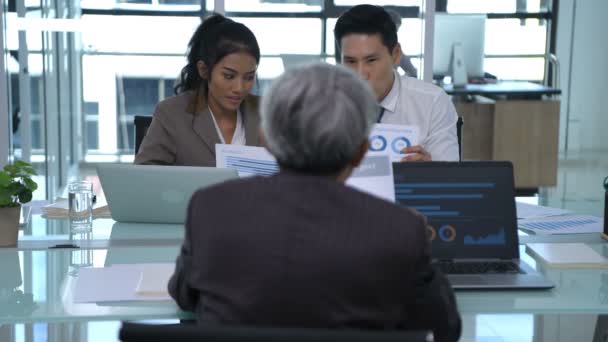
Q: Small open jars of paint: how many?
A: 0